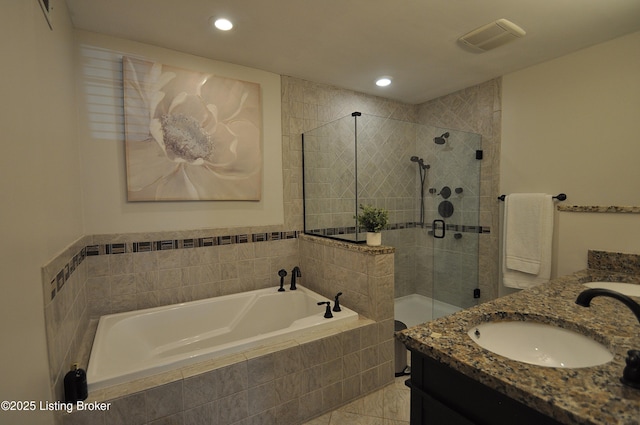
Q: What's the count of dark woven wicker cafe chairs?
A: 0